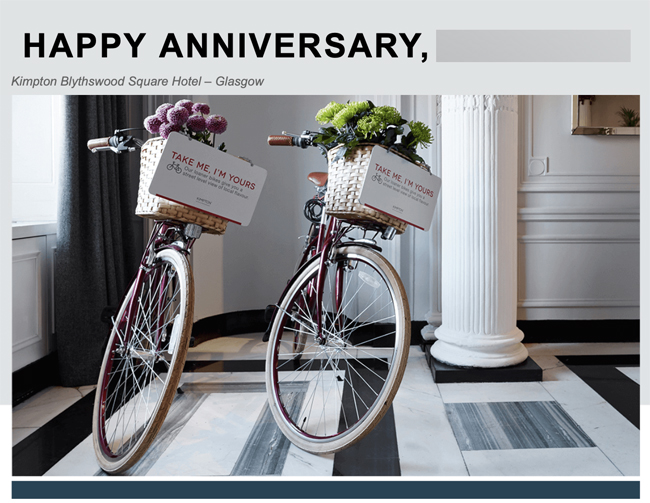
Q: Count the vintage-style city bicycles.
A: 2